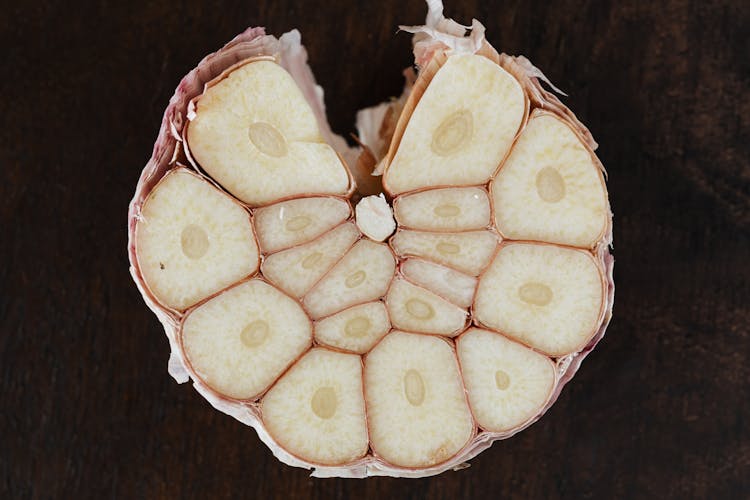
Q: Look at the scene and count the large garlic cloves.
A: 9